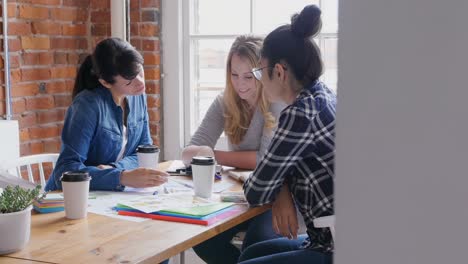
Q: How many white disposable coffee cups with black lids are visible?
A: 3